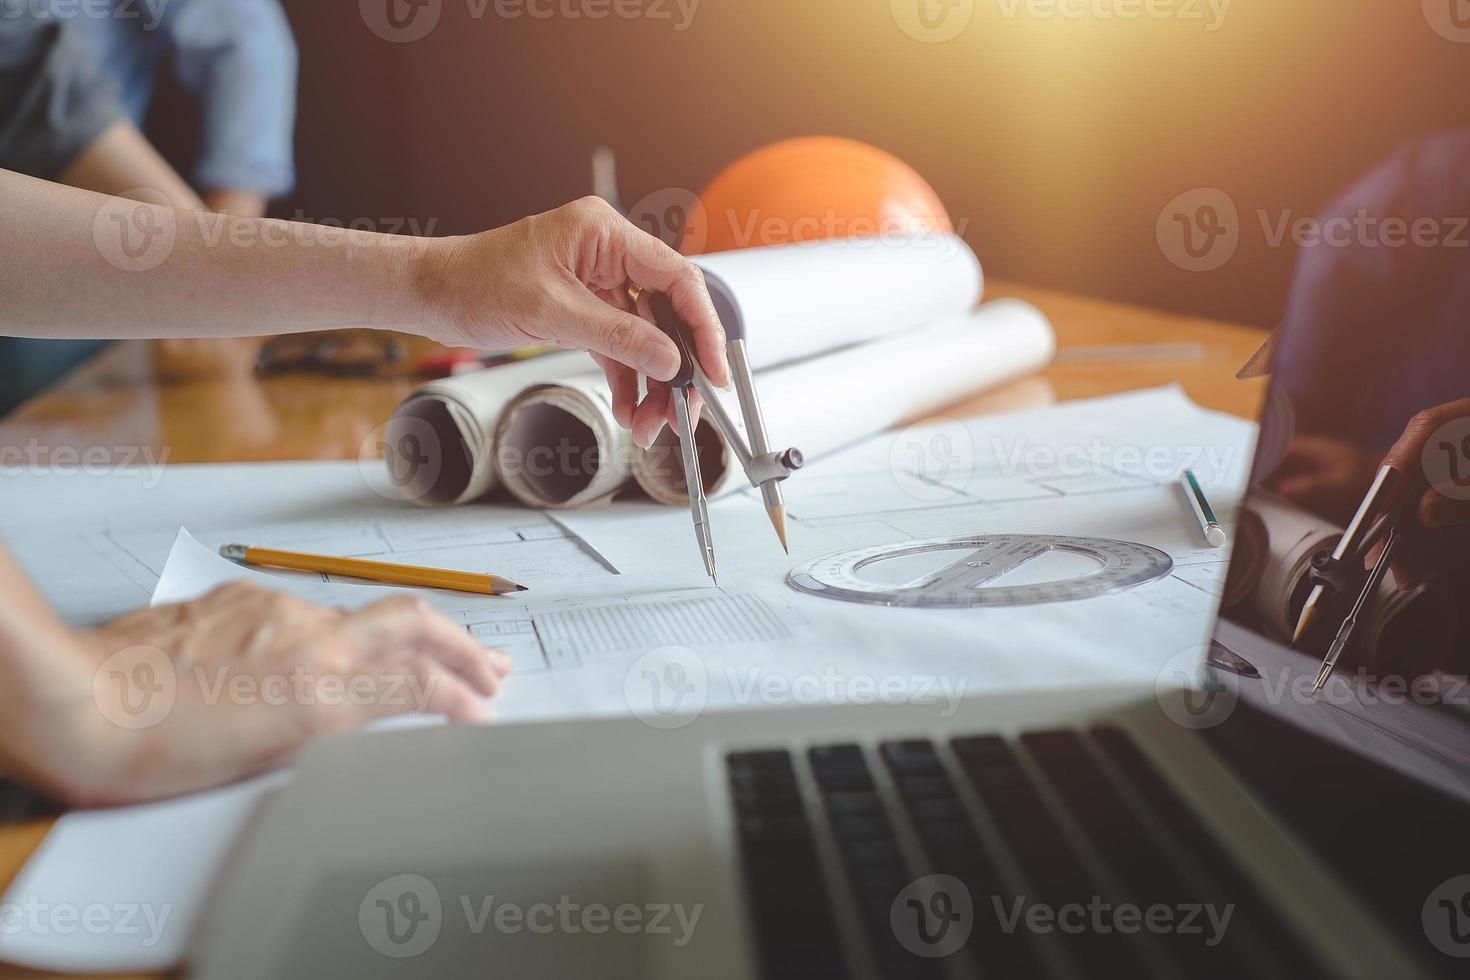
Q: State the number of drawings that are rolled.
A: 4